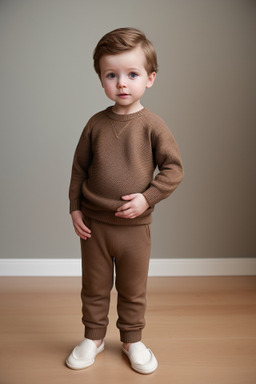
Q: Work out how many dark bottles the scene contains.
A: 0